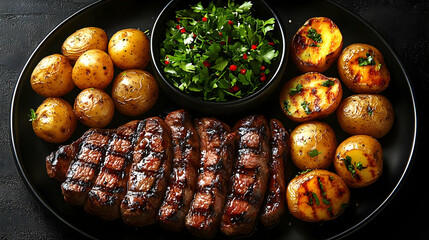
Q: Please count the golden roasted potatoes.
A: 14